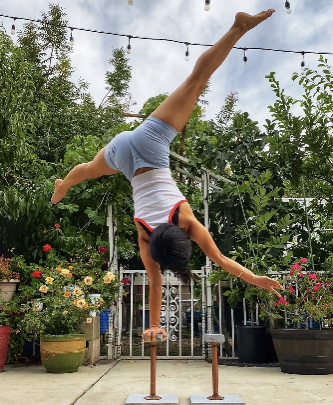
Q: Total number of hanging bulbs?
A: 9